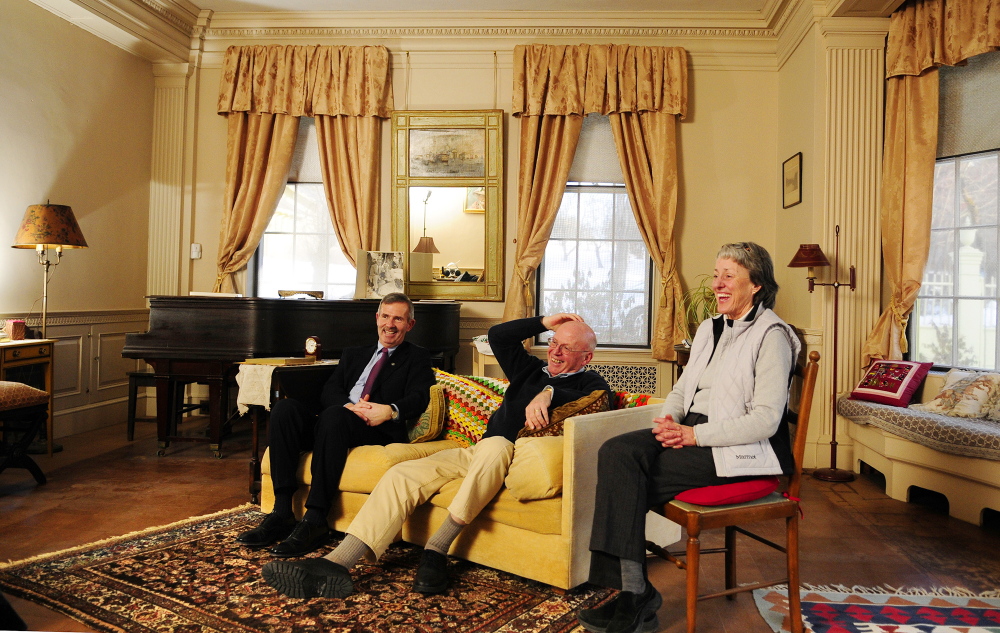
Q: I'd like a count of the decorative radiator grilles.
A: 1